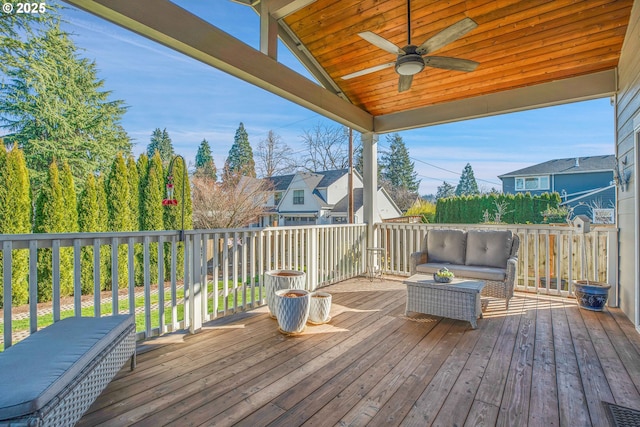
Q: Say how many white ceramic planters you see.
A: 3